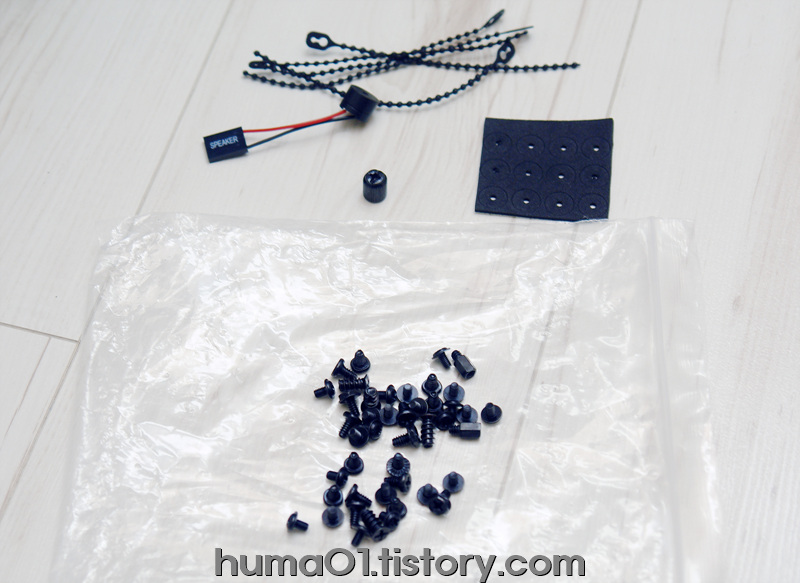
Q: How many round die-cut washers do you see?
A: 12